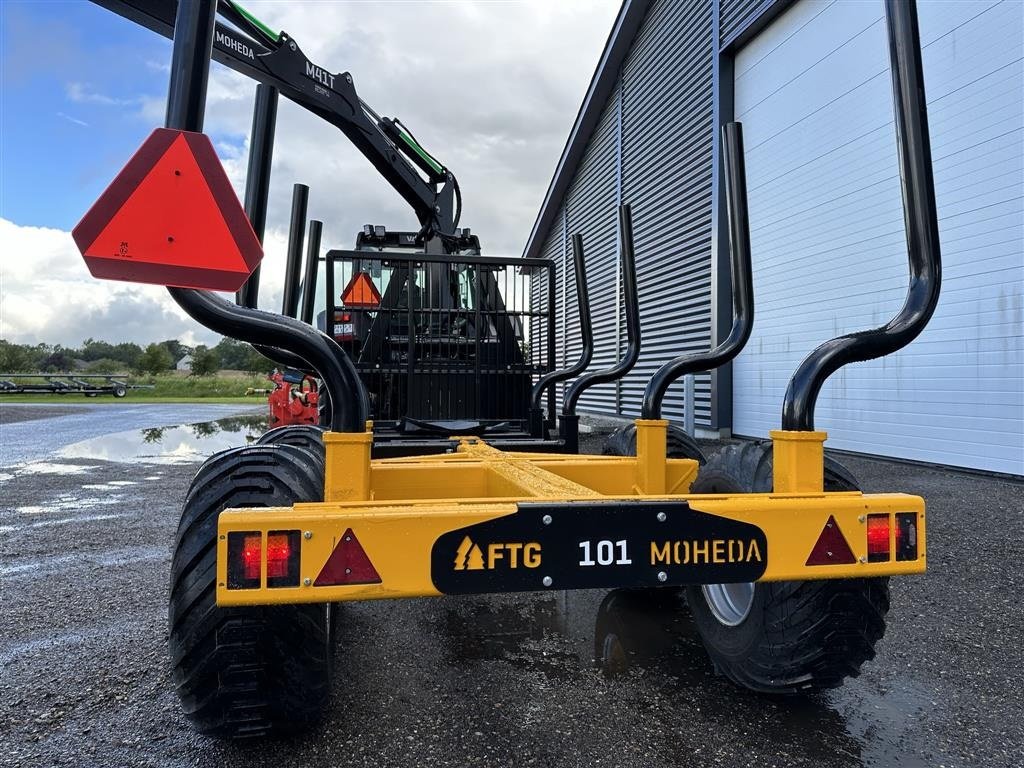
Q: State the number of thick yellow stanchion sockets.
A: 3